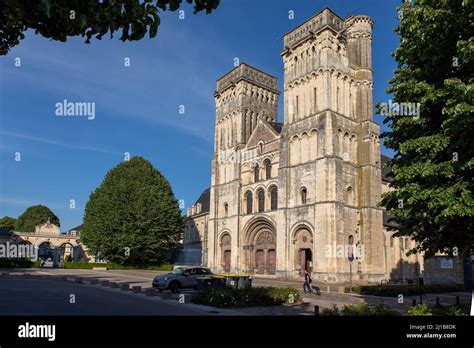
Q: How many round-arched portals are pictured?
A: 3